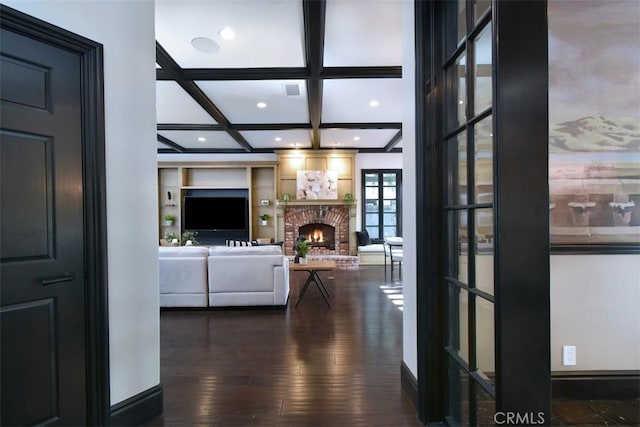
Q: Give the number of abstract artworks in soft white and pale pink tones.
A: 1